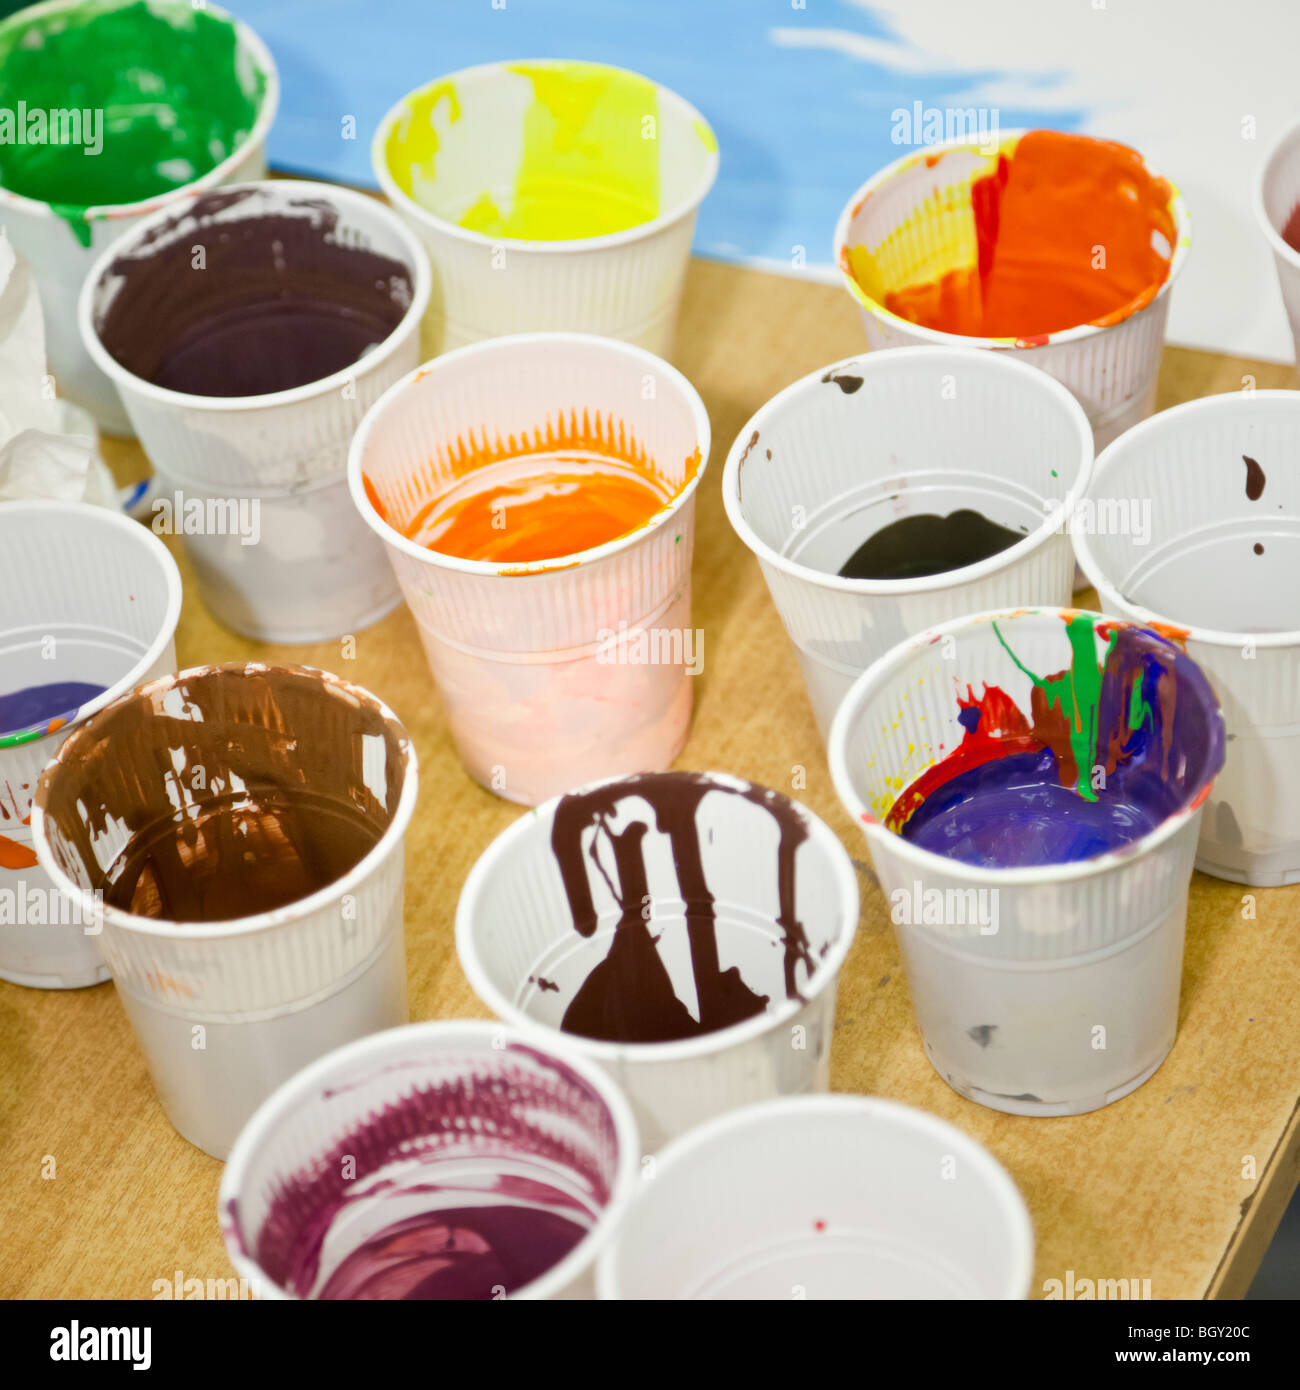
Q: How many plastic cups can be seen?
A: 14